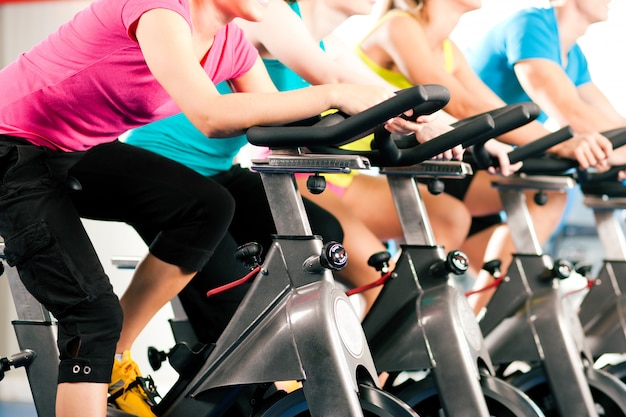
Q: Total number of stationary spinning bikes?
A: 4